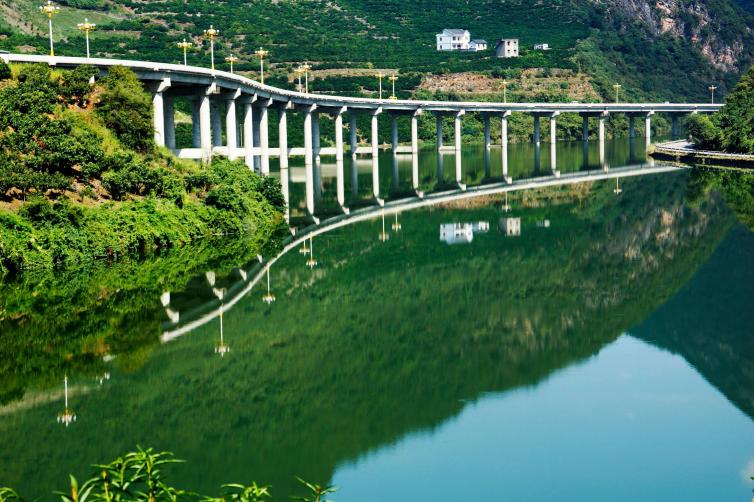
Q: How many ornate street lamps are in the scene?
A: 13